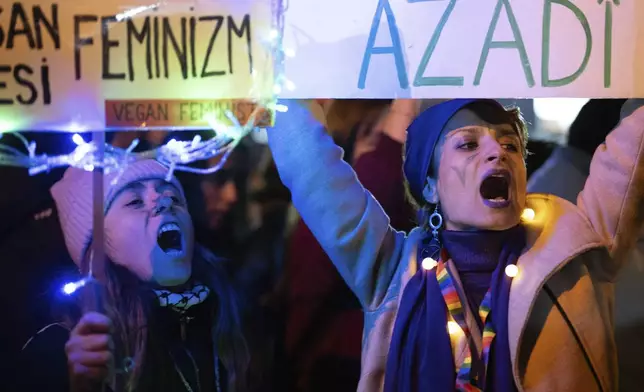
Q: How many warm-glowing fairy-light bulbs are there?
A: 4